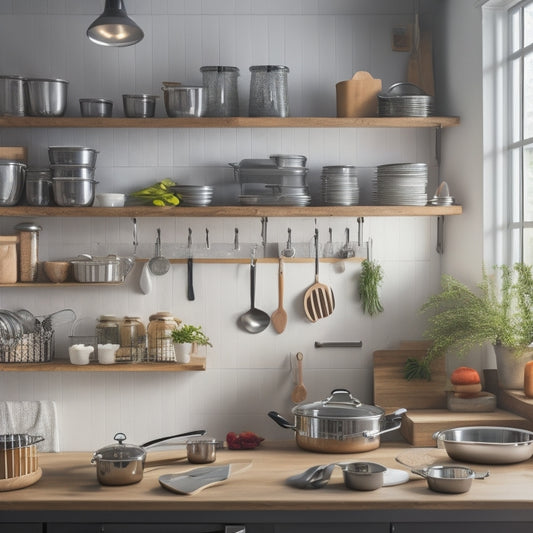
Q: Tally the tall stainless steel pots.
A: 2